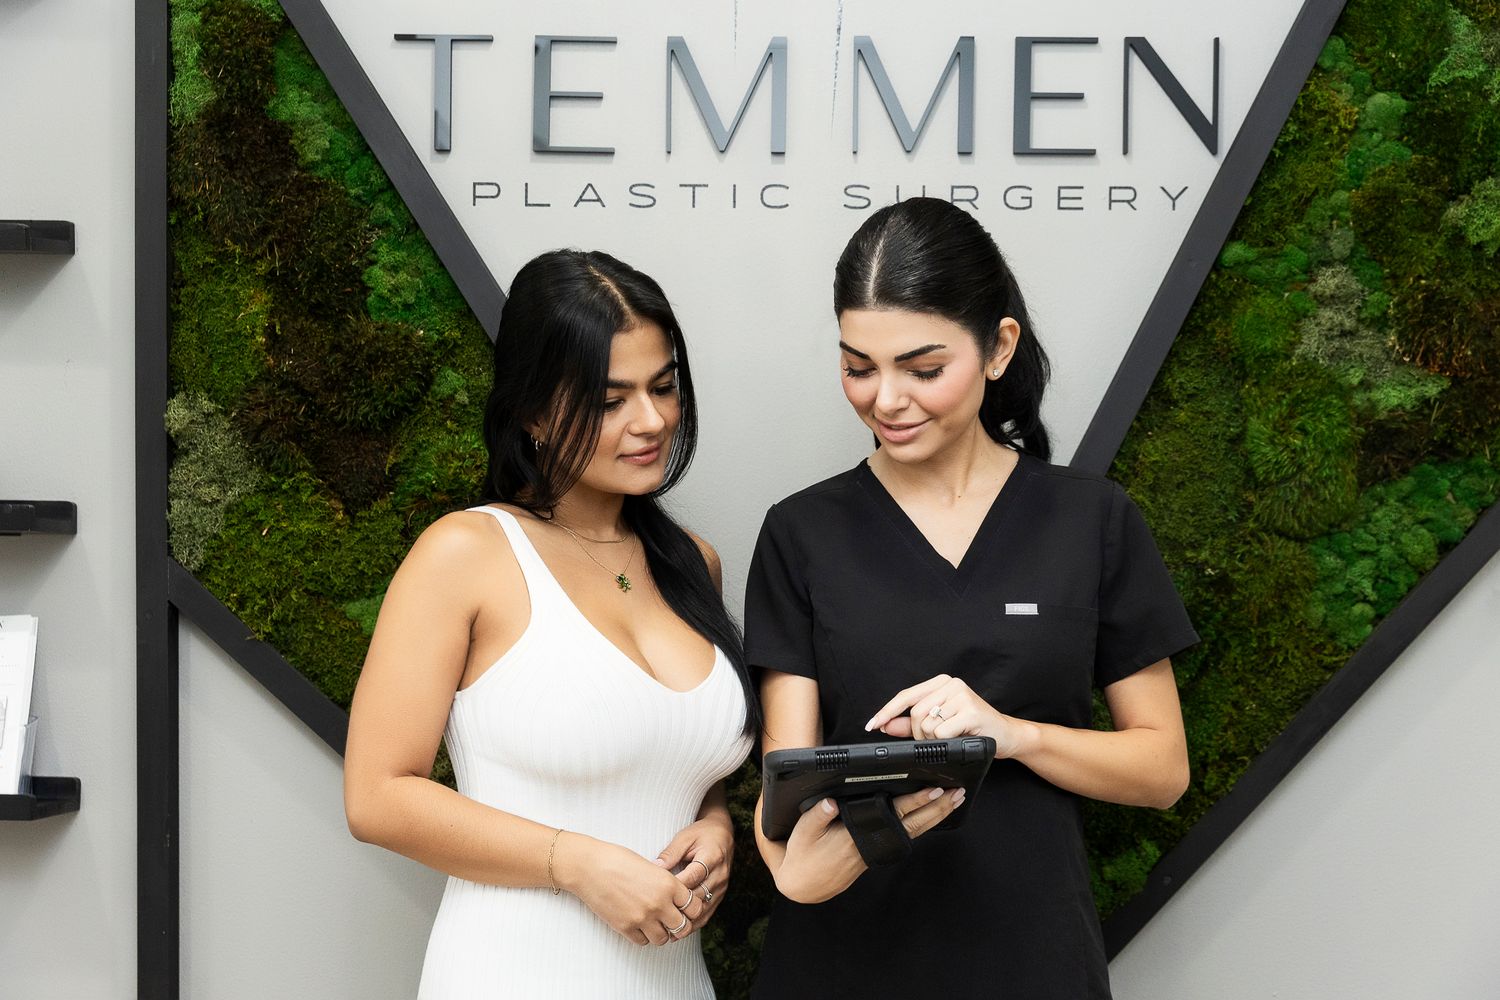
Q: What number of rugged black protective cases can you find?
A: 1